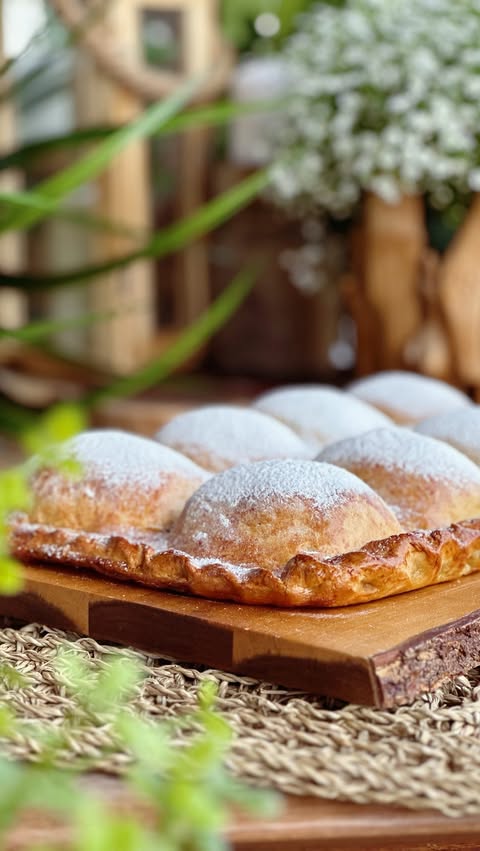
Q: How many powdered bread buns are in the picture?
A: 7